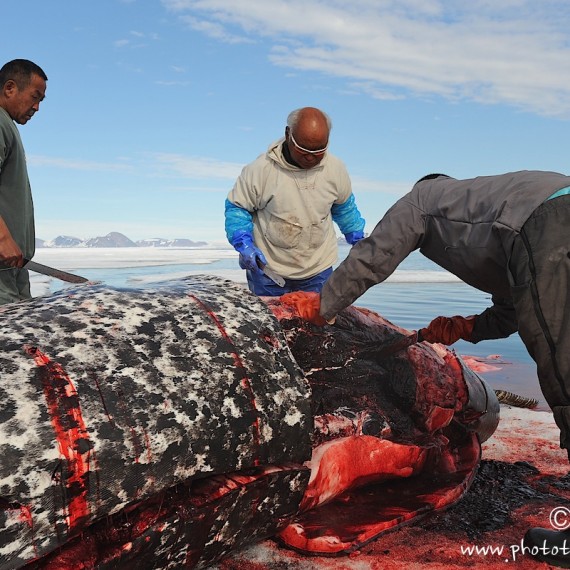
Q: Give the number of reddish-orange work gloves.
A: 2